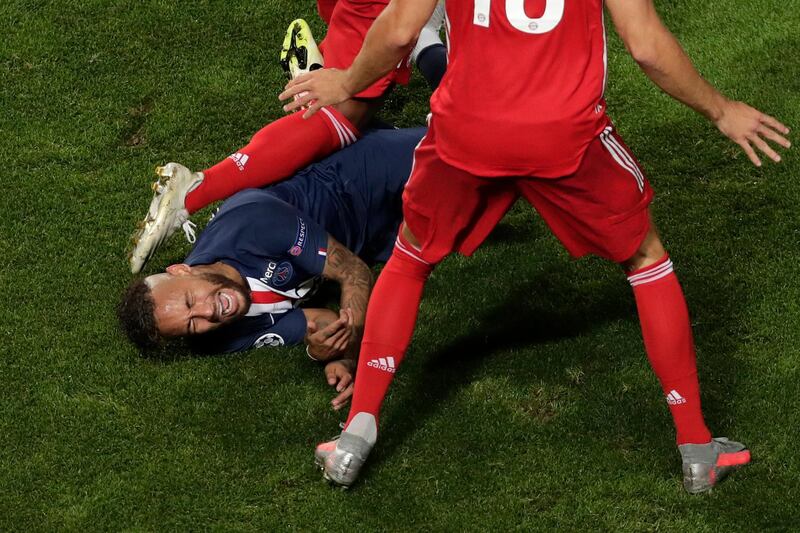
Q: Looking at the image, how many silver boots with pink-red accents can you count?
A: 2